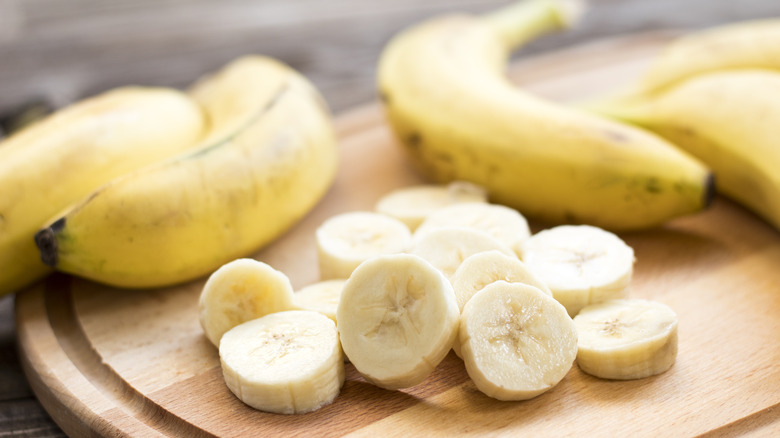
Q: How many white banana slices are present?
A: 12